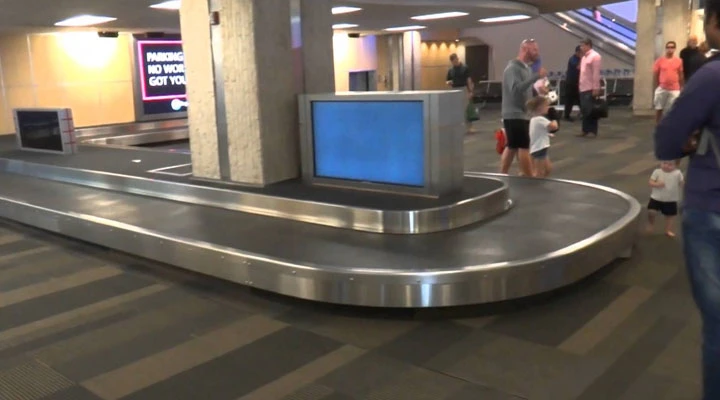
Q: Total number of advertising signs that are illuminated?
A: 1